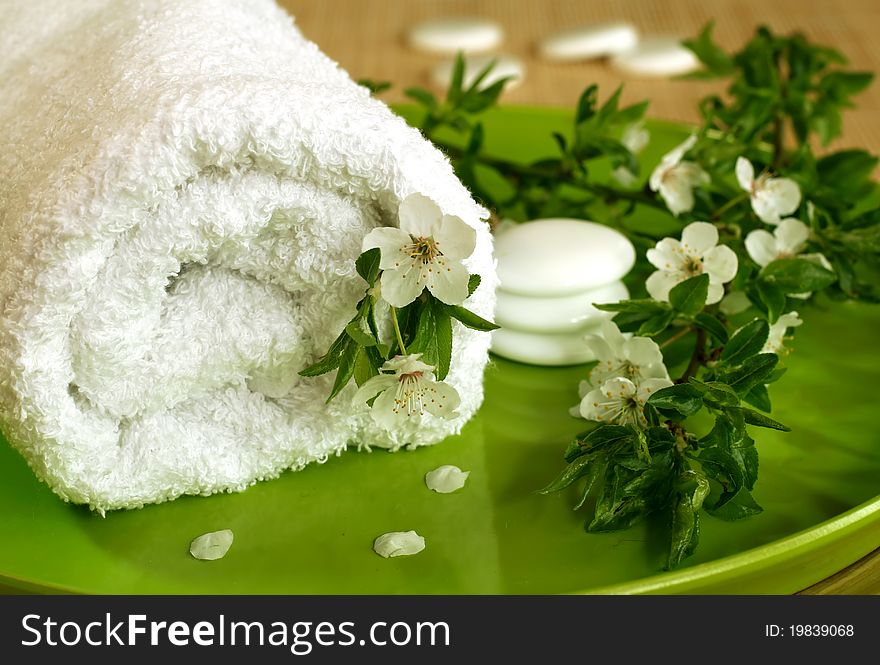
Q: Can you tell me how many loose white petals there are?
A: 3